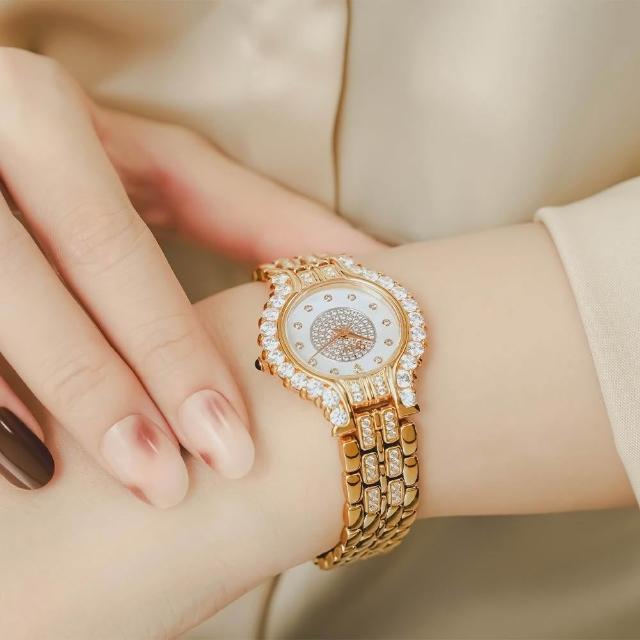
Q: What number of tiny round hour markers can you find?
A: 12